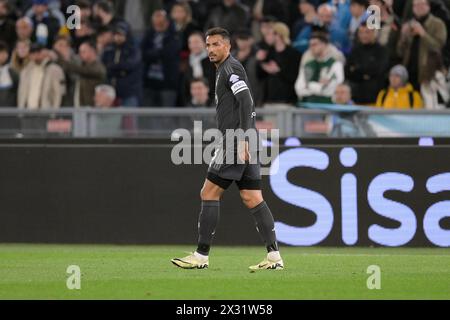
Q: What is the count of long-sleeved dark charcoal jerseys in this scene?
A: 1